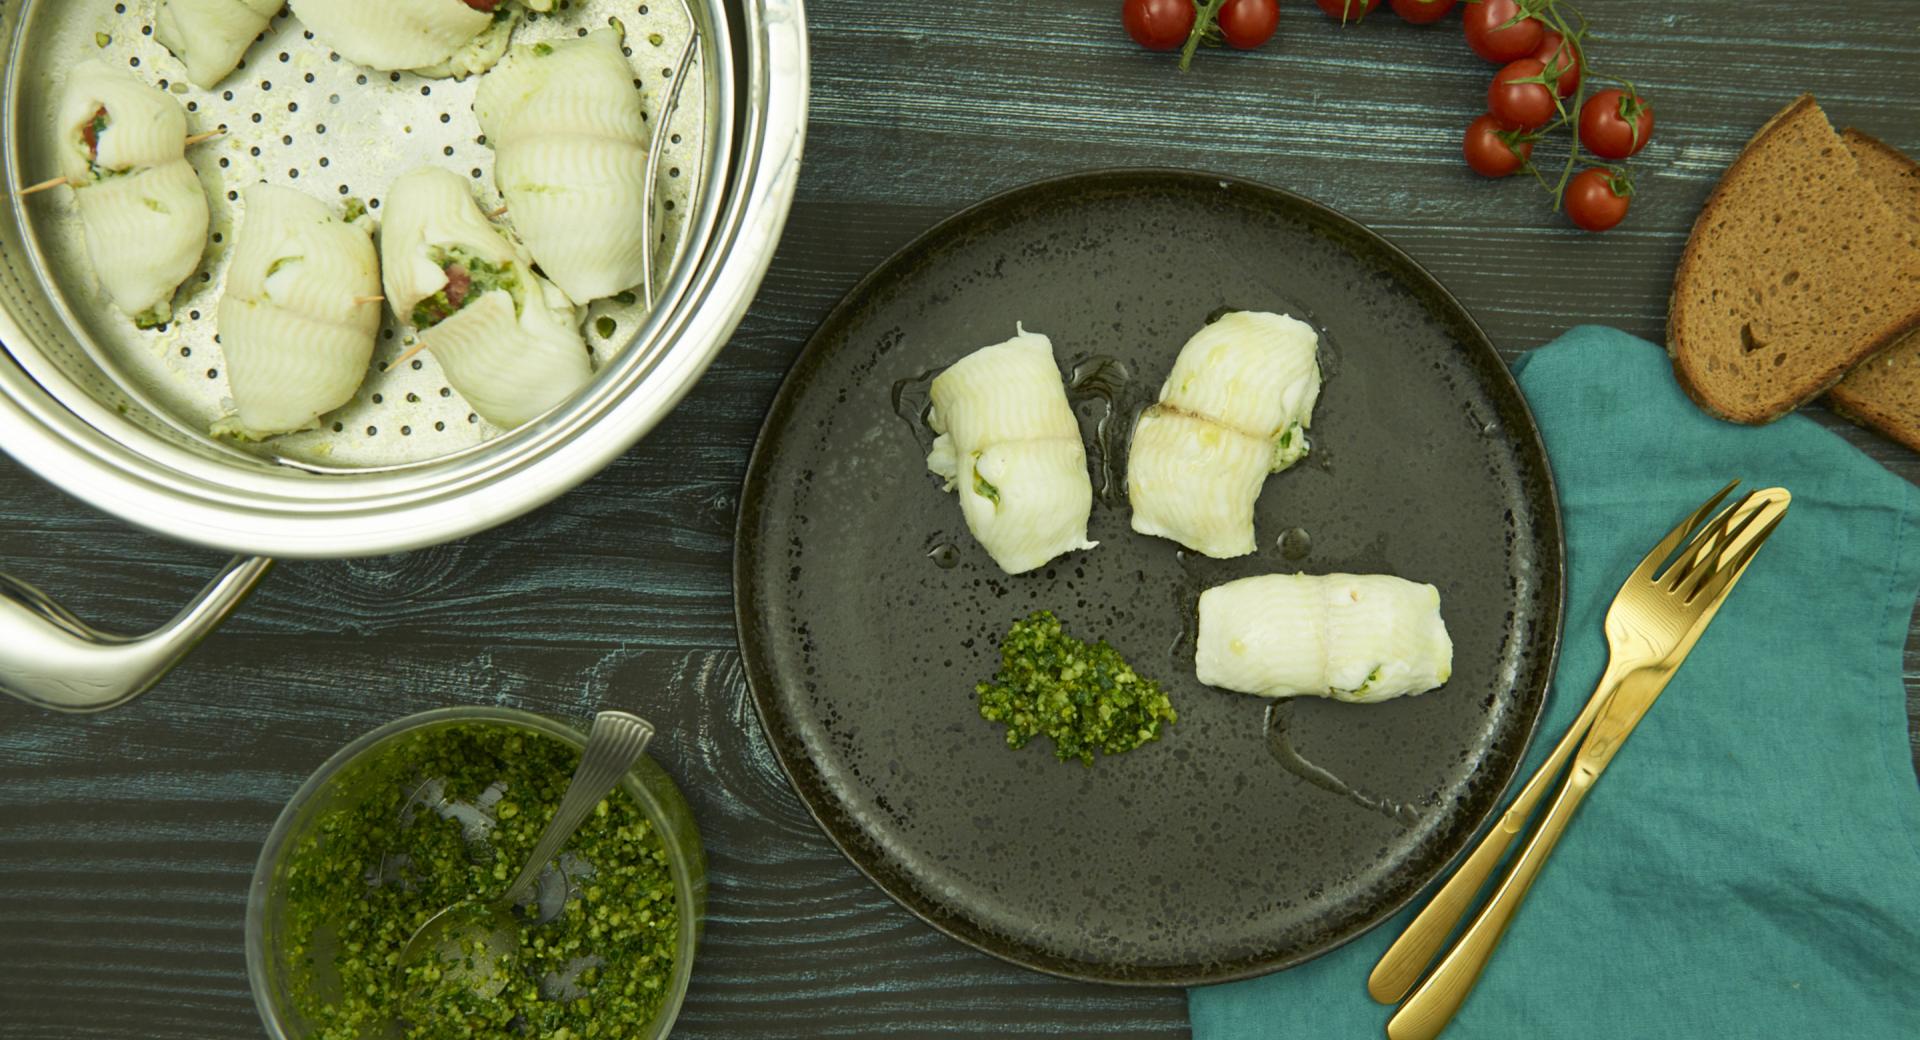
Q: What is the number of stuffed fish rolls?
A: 9